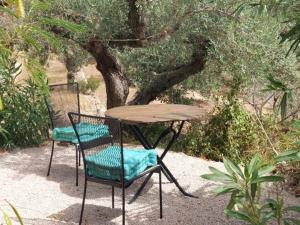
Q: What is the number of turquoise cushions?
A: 2